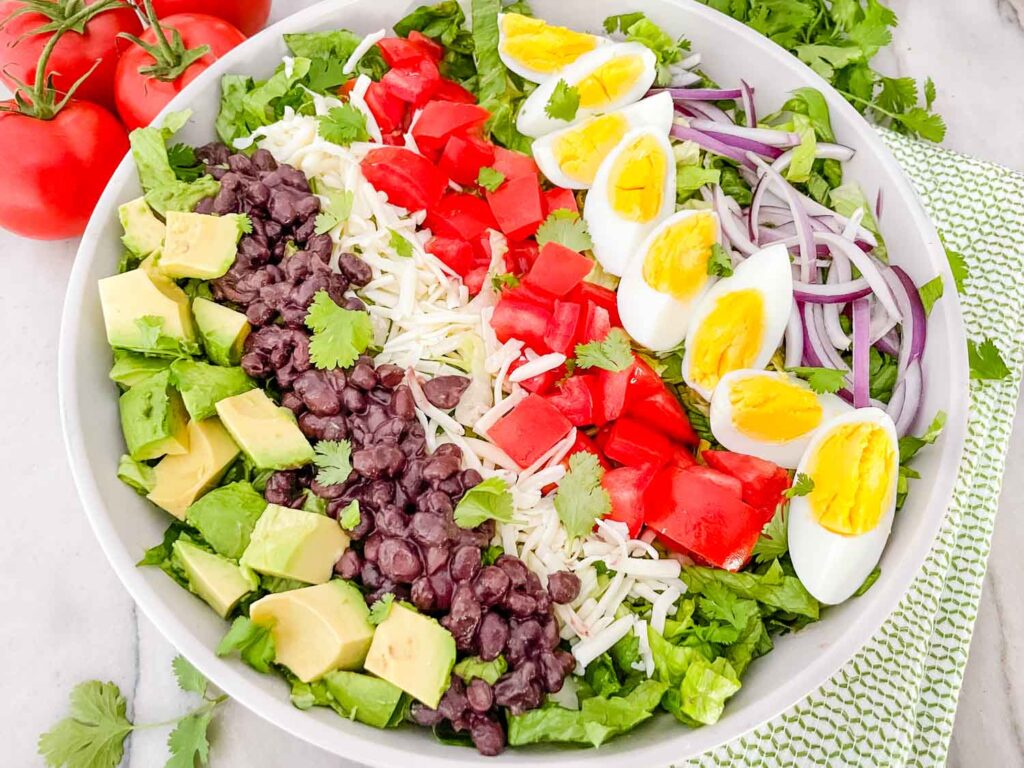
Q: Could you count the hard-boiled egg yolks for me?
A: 8